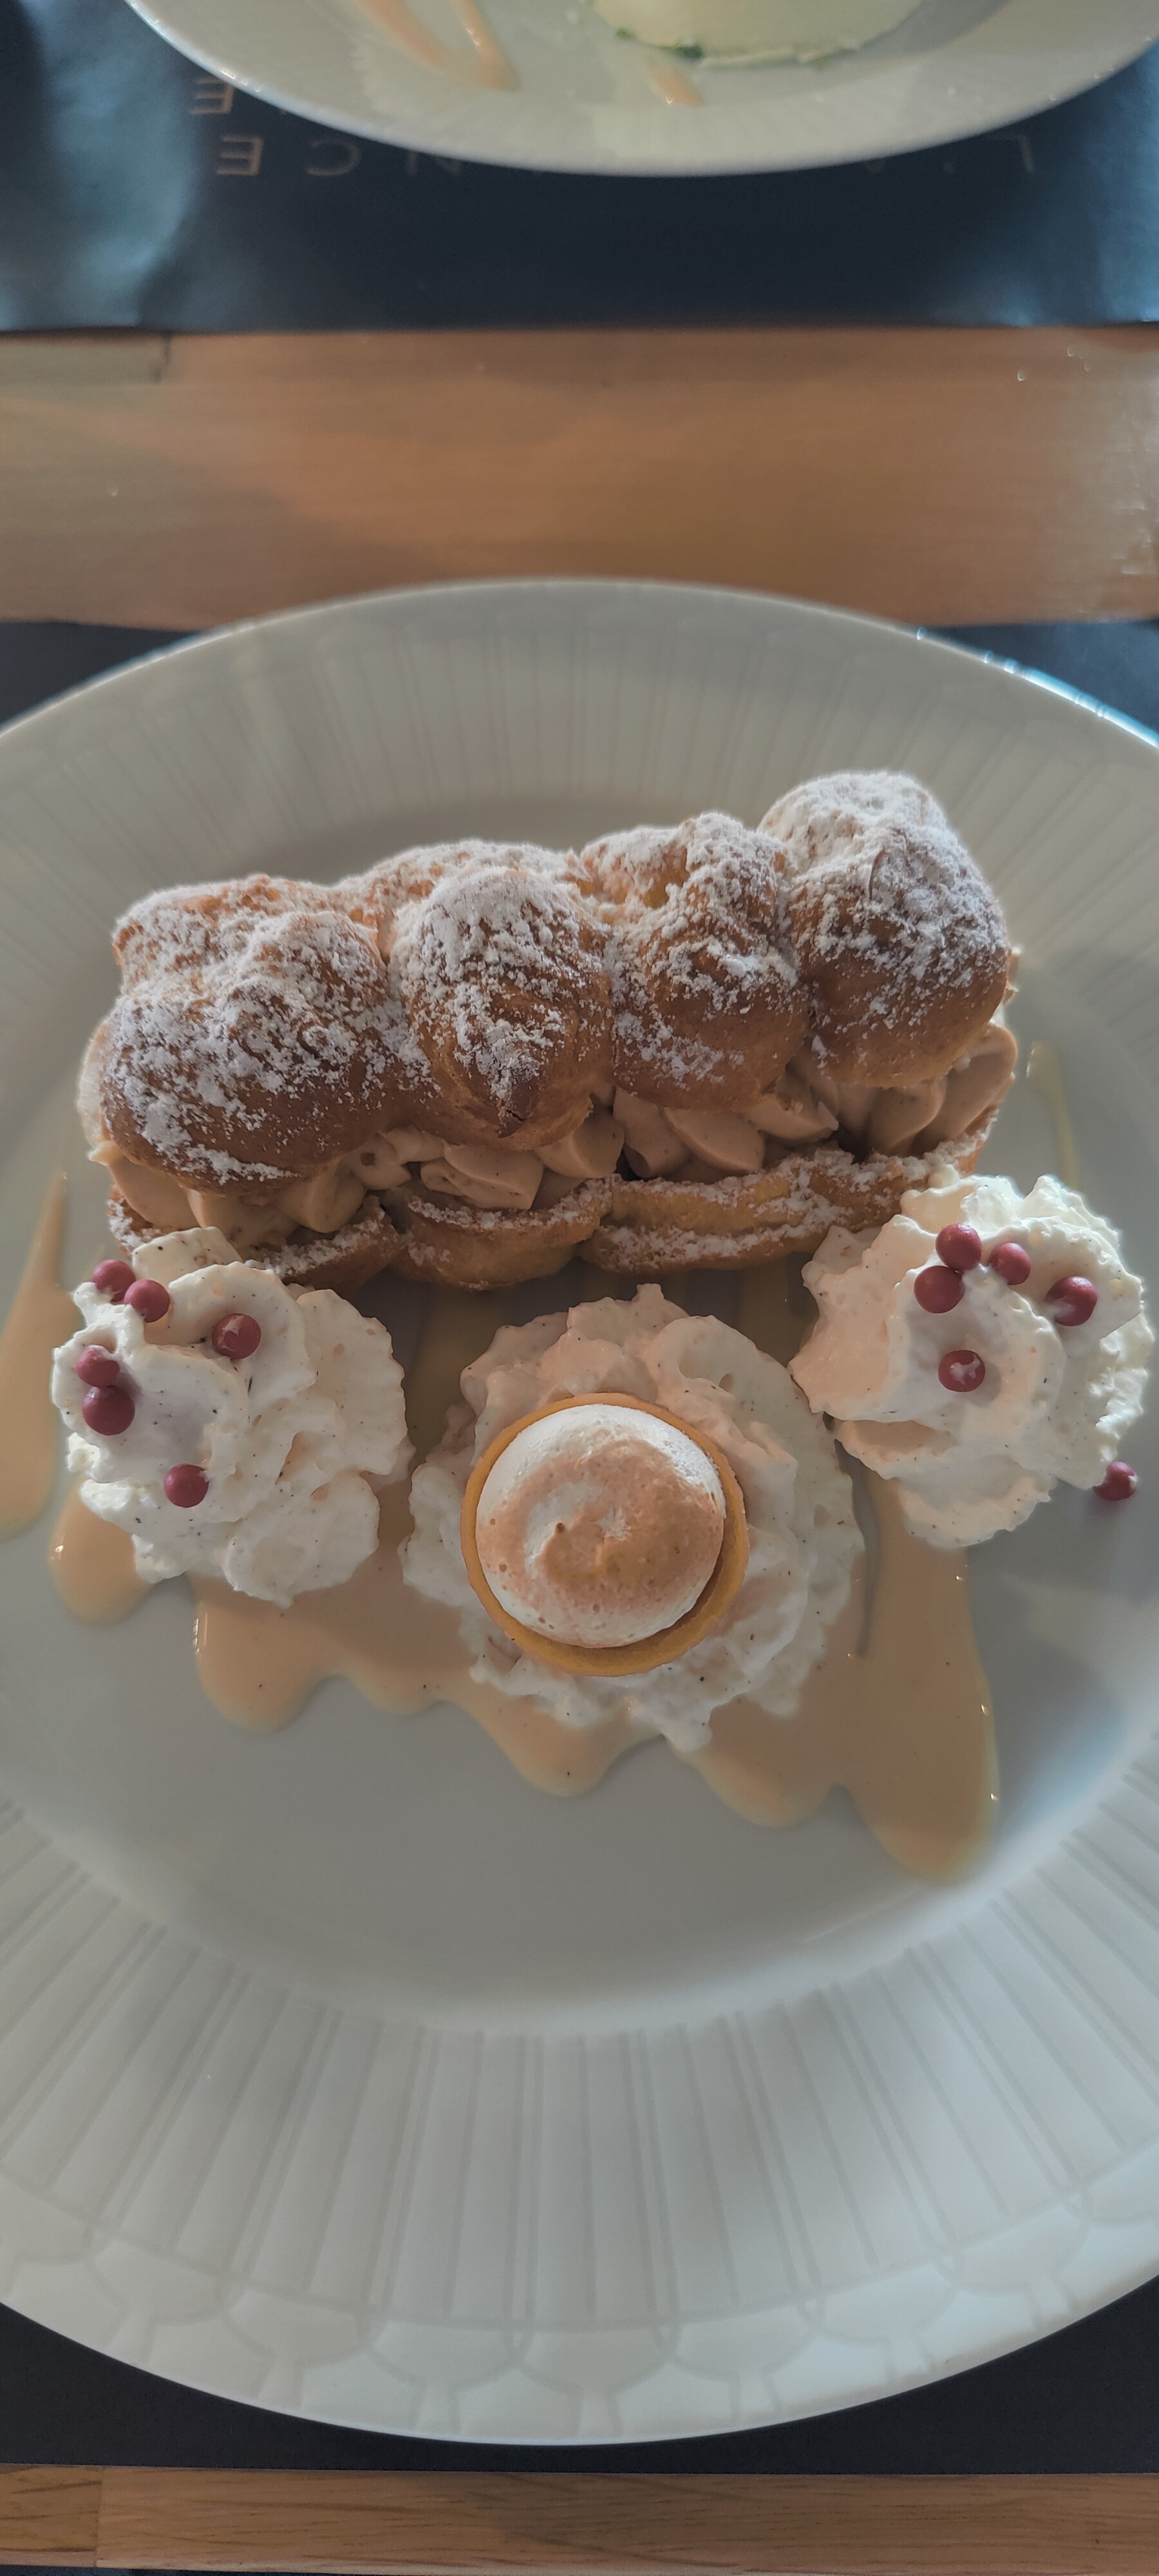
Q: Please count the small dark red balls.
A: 12